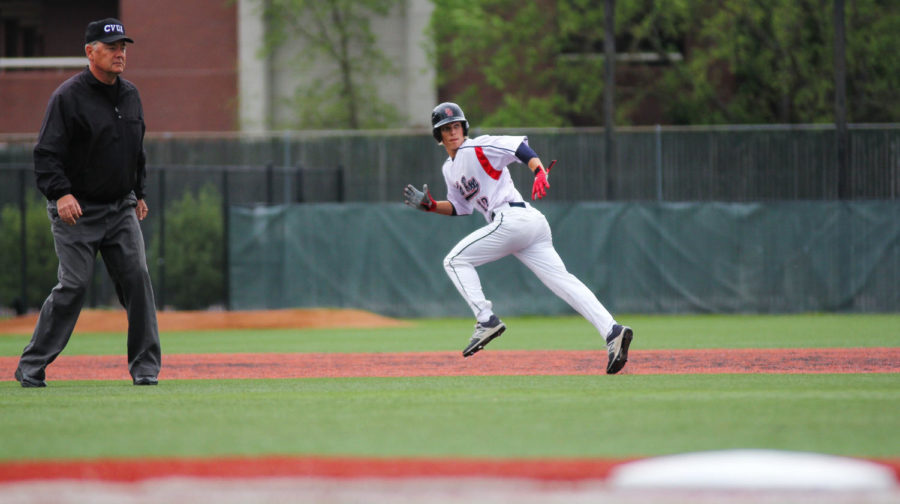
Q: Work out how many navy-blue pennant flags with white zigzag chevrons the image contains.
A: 0